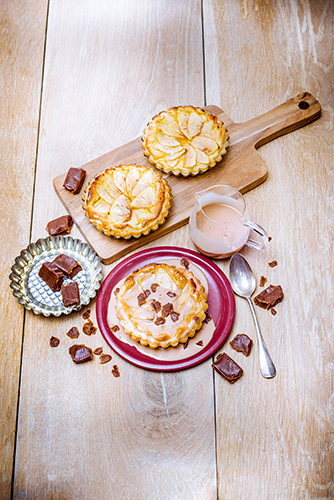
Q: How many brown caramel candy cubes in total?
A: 9